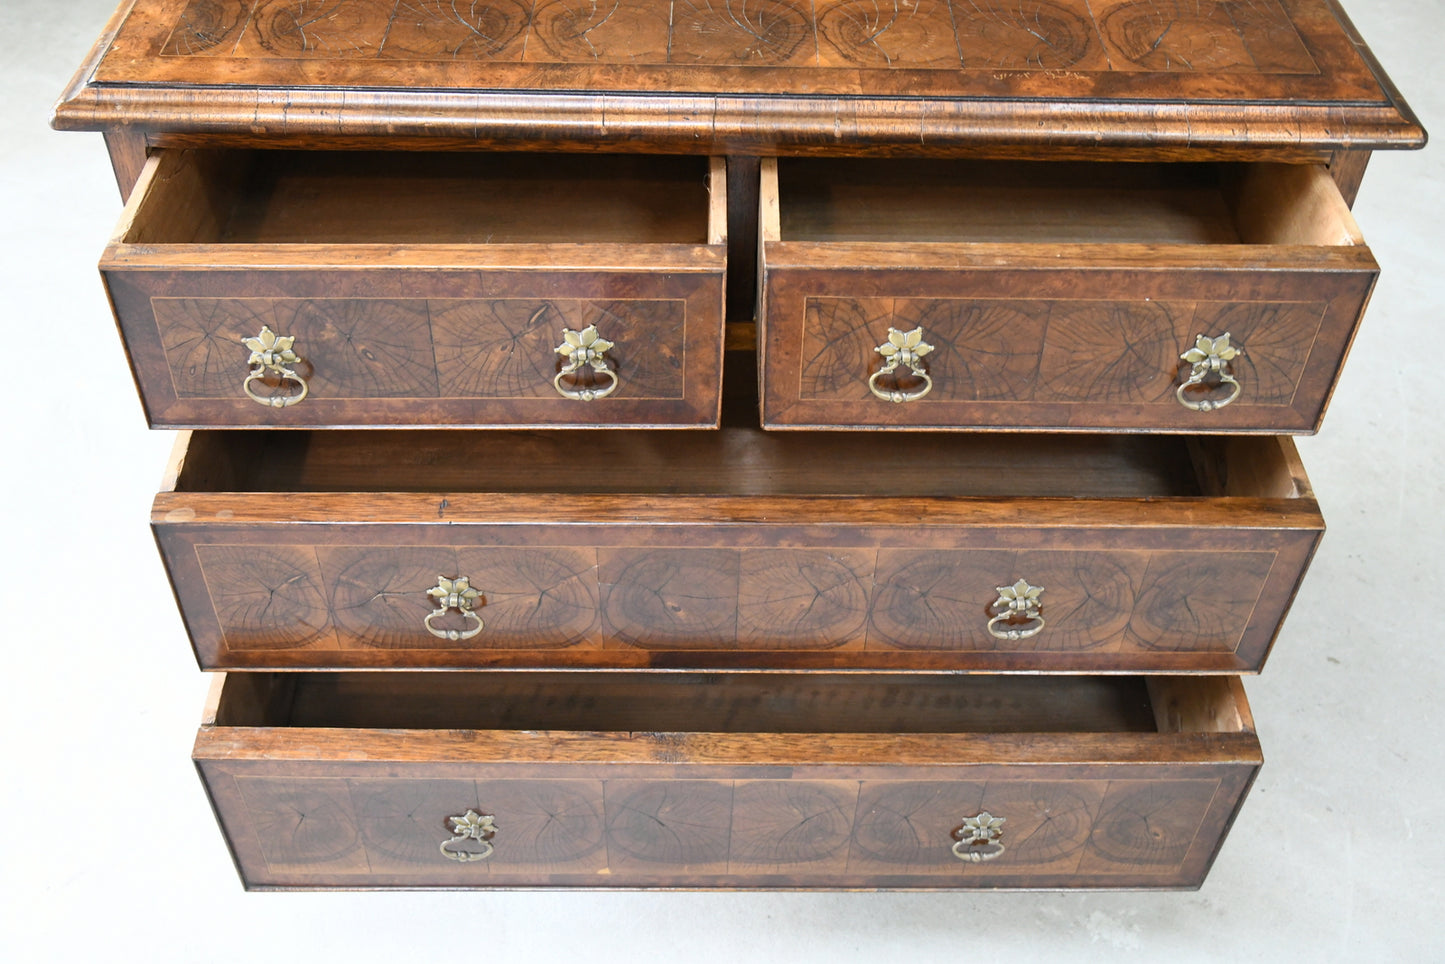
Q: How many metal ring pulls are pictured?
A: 8